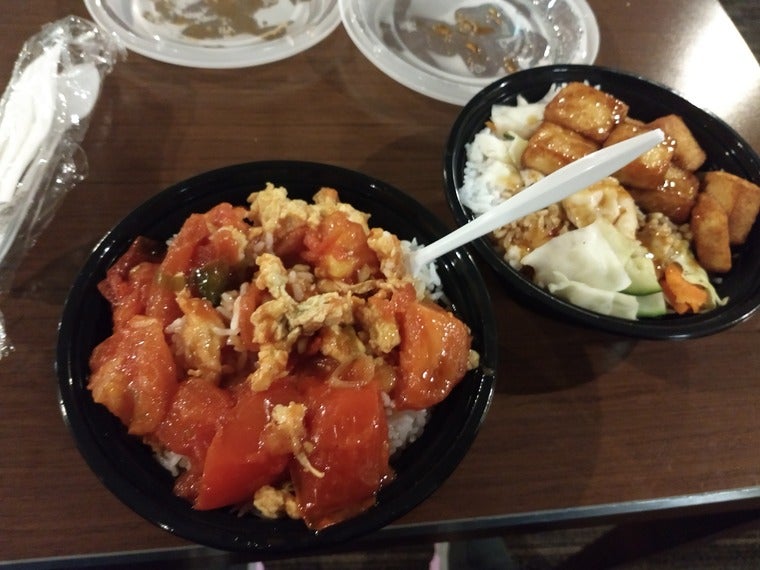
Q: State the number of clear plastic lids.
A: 2